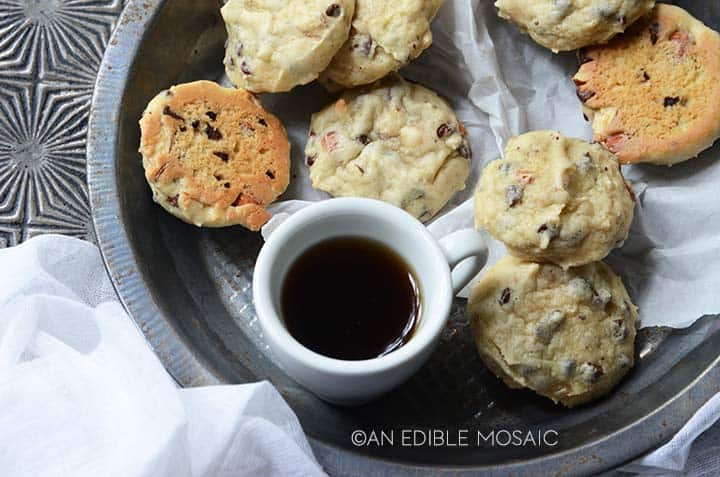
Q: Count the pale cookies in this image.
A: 6